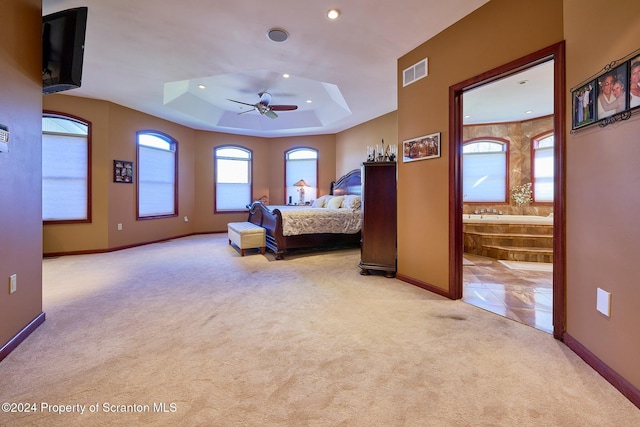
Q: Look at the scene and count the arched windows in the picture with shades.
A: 6